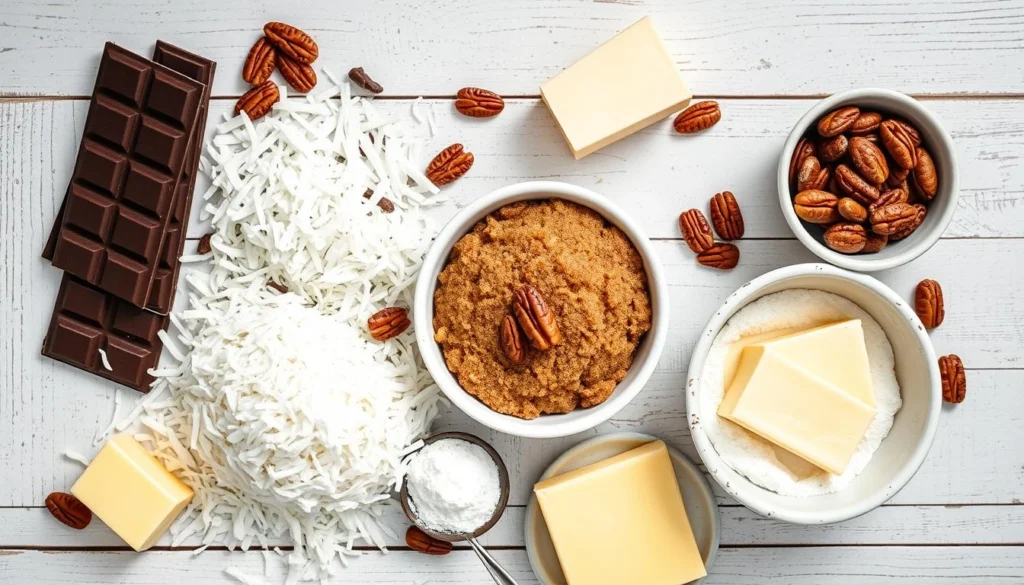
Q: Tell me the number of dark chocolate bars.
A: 3